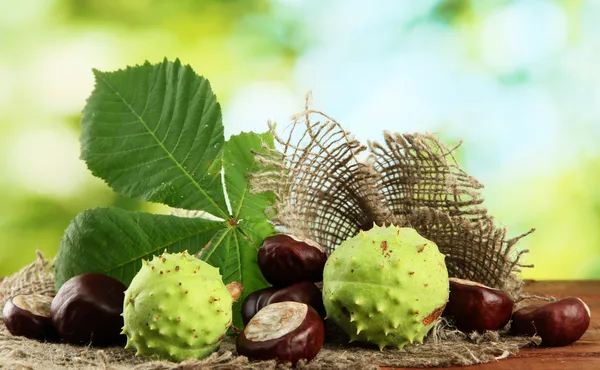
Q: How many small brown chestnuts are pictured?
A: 7